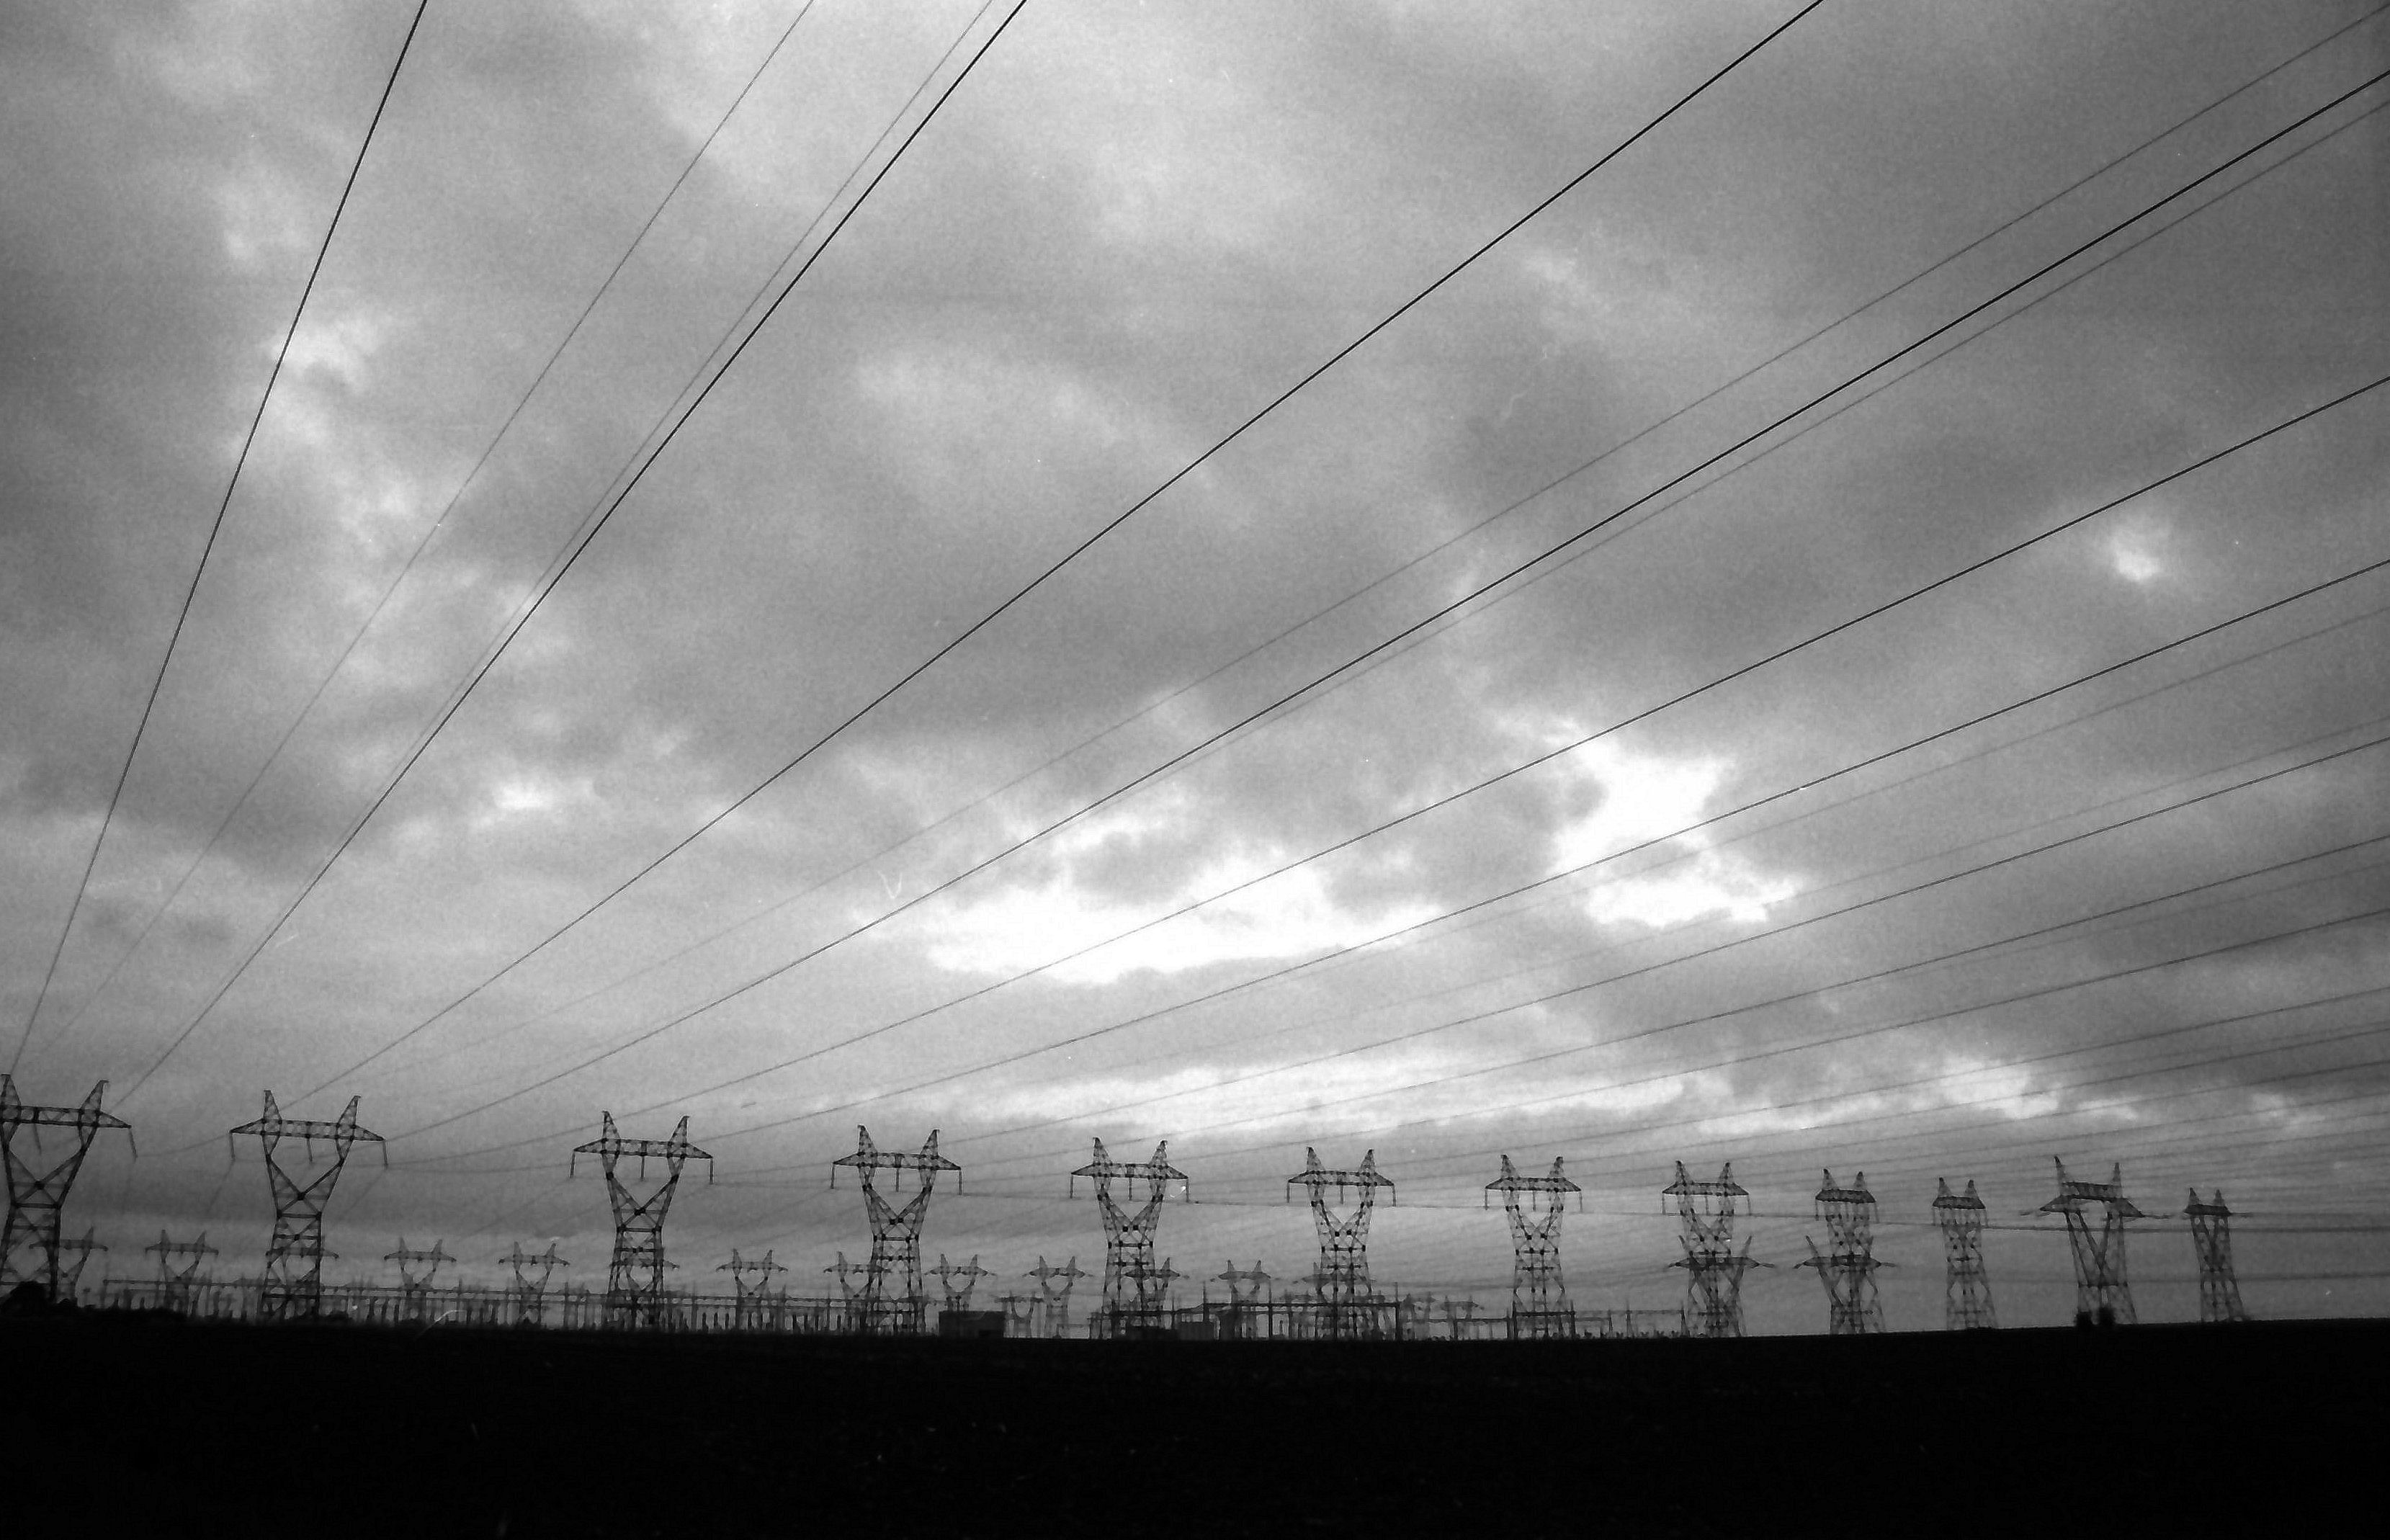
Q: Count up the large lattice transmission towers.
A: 12